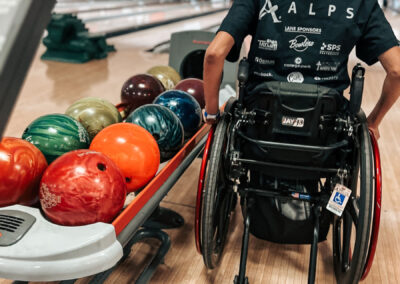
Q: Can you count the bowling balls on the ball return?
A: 10